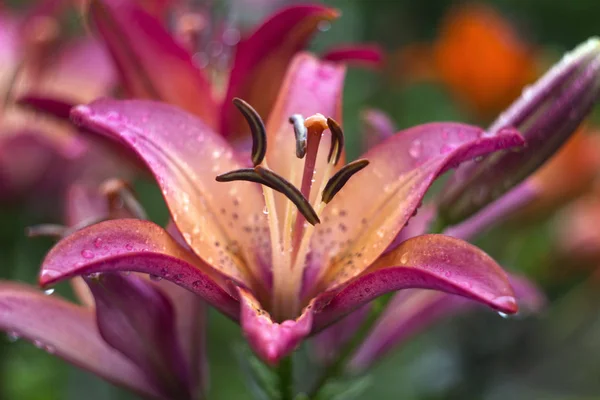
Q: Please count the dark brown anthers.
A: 5